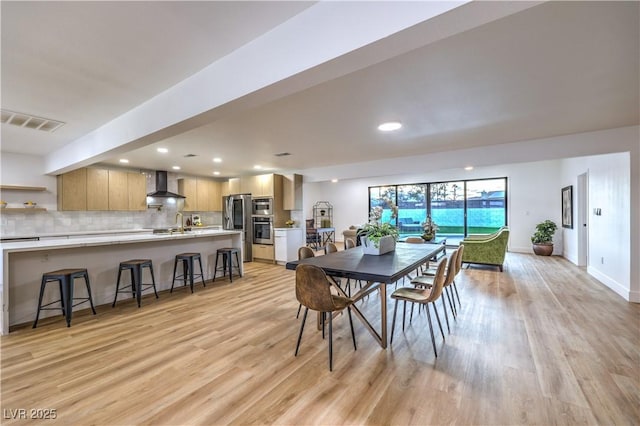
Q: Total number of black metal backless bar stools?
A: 4